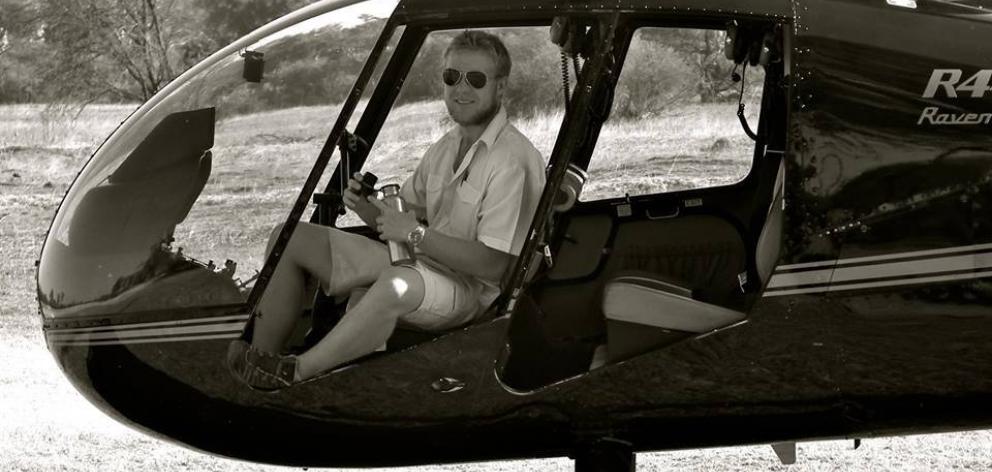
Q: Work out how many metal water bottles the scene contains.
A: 1